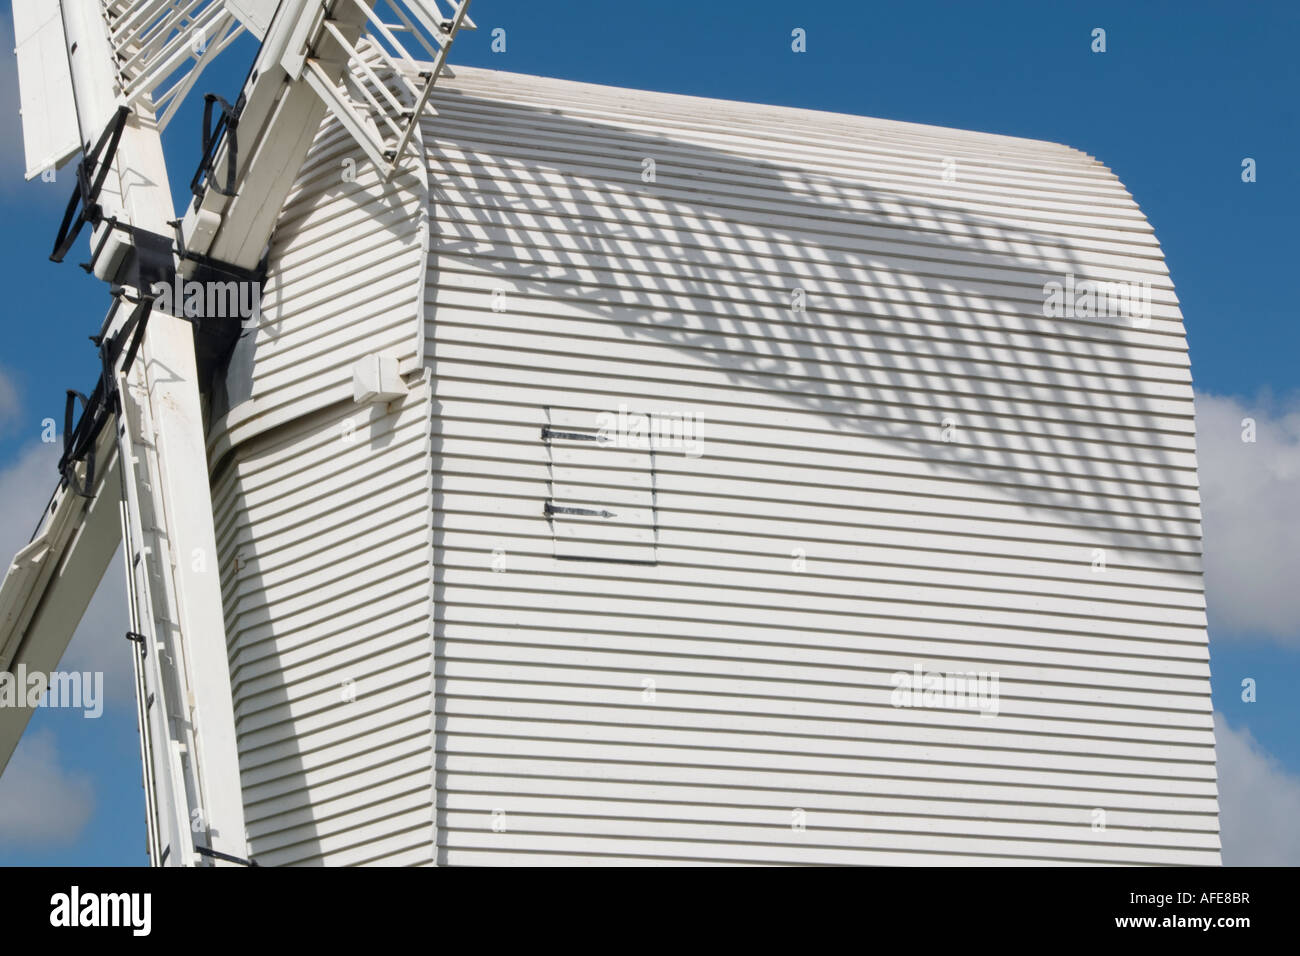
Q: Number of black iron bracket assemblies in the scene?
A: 4